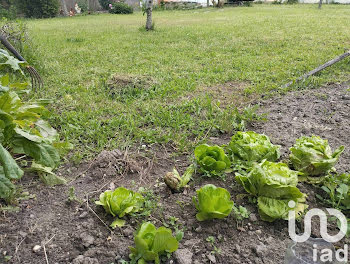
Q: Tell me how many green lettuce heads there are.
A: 7